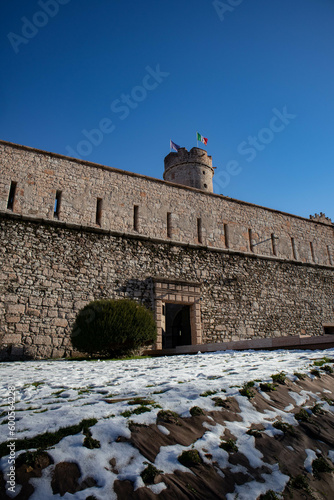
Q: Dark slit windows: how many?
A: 12